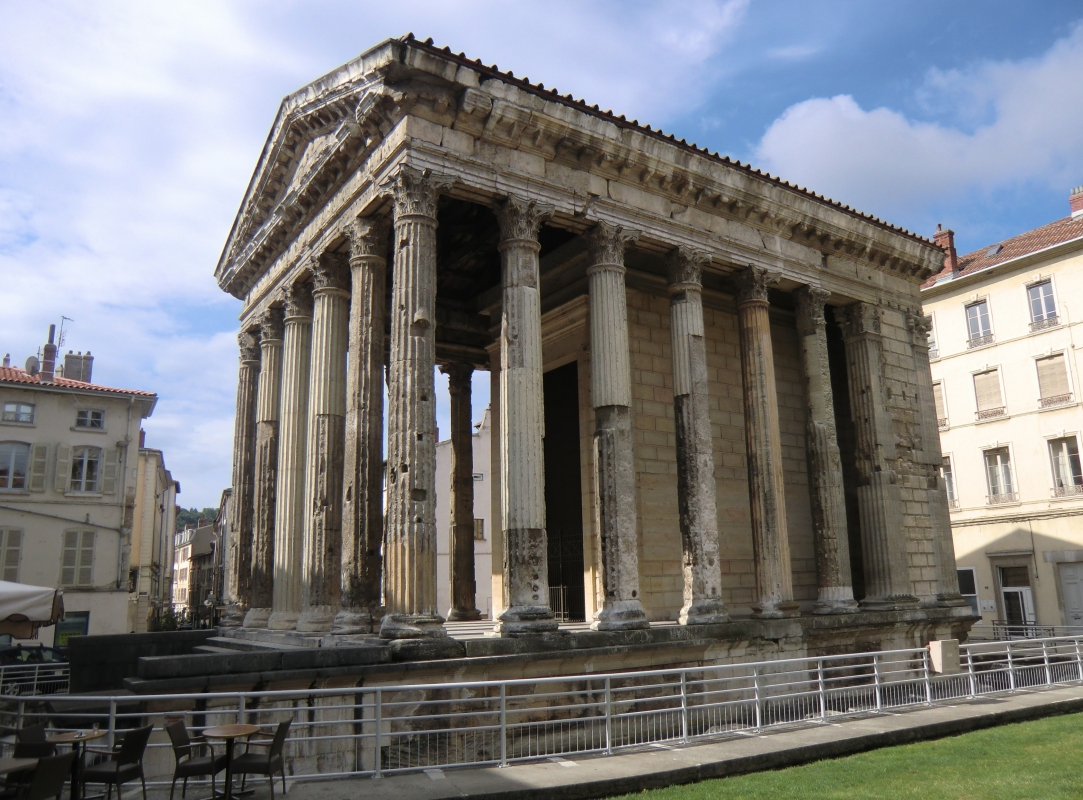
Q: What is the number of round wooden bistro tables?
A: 2